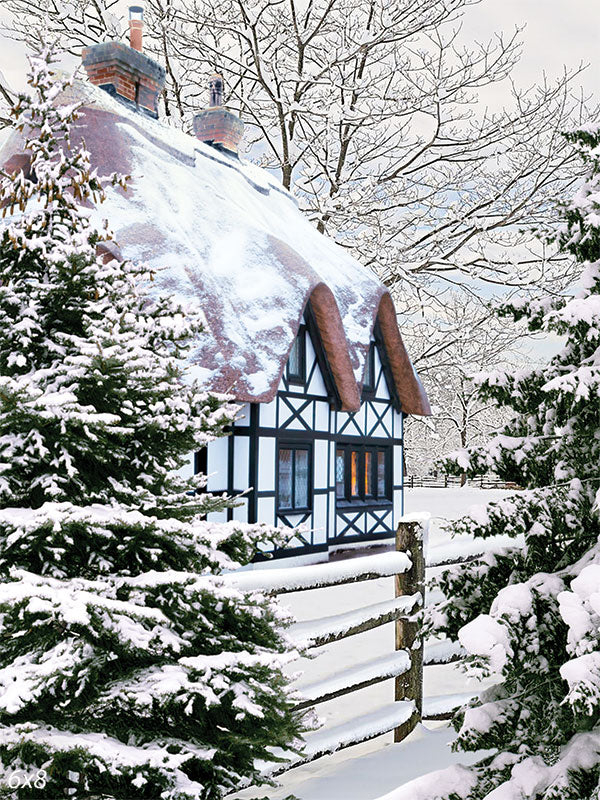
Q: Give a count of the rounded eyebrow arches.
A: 2